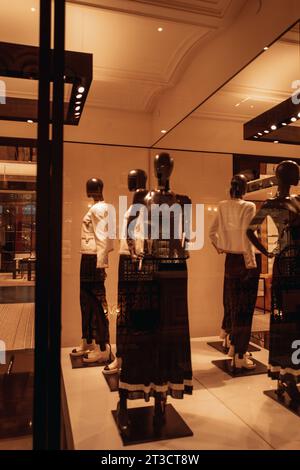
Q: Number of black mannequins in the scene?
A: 5